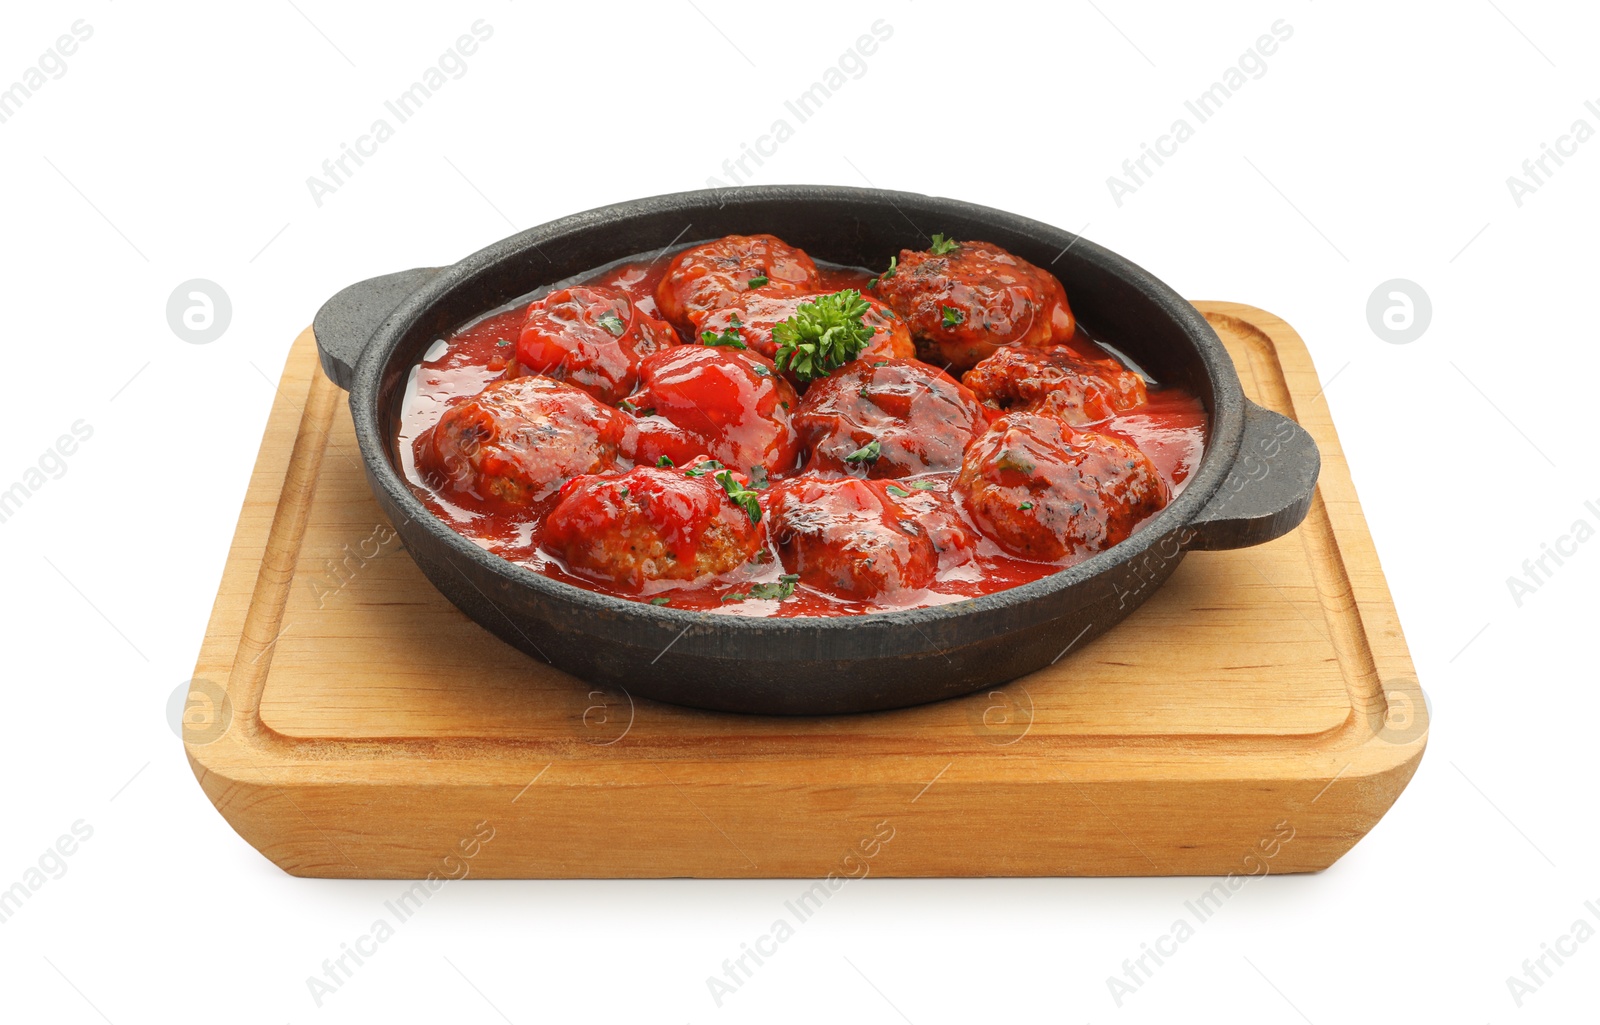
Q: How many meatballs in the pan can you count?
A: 11